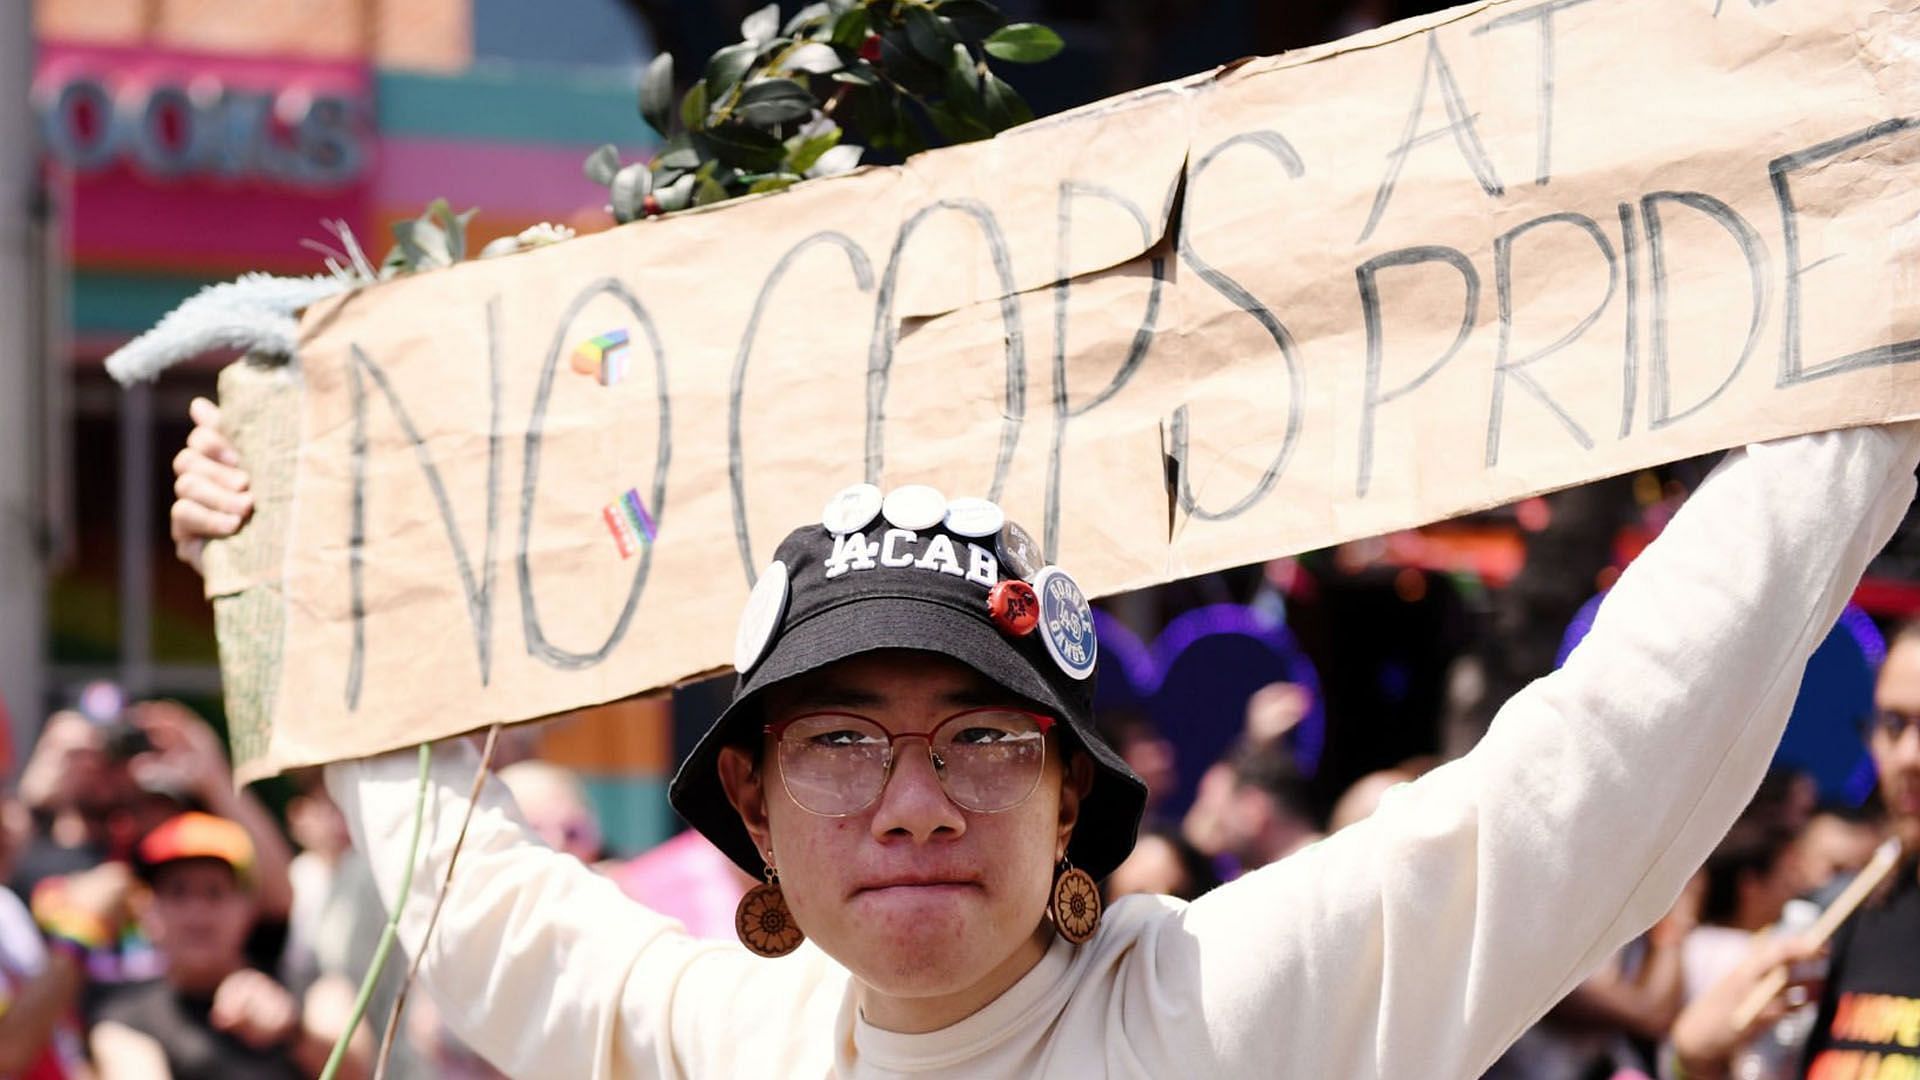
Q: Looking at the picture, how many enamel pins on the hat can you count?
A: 7